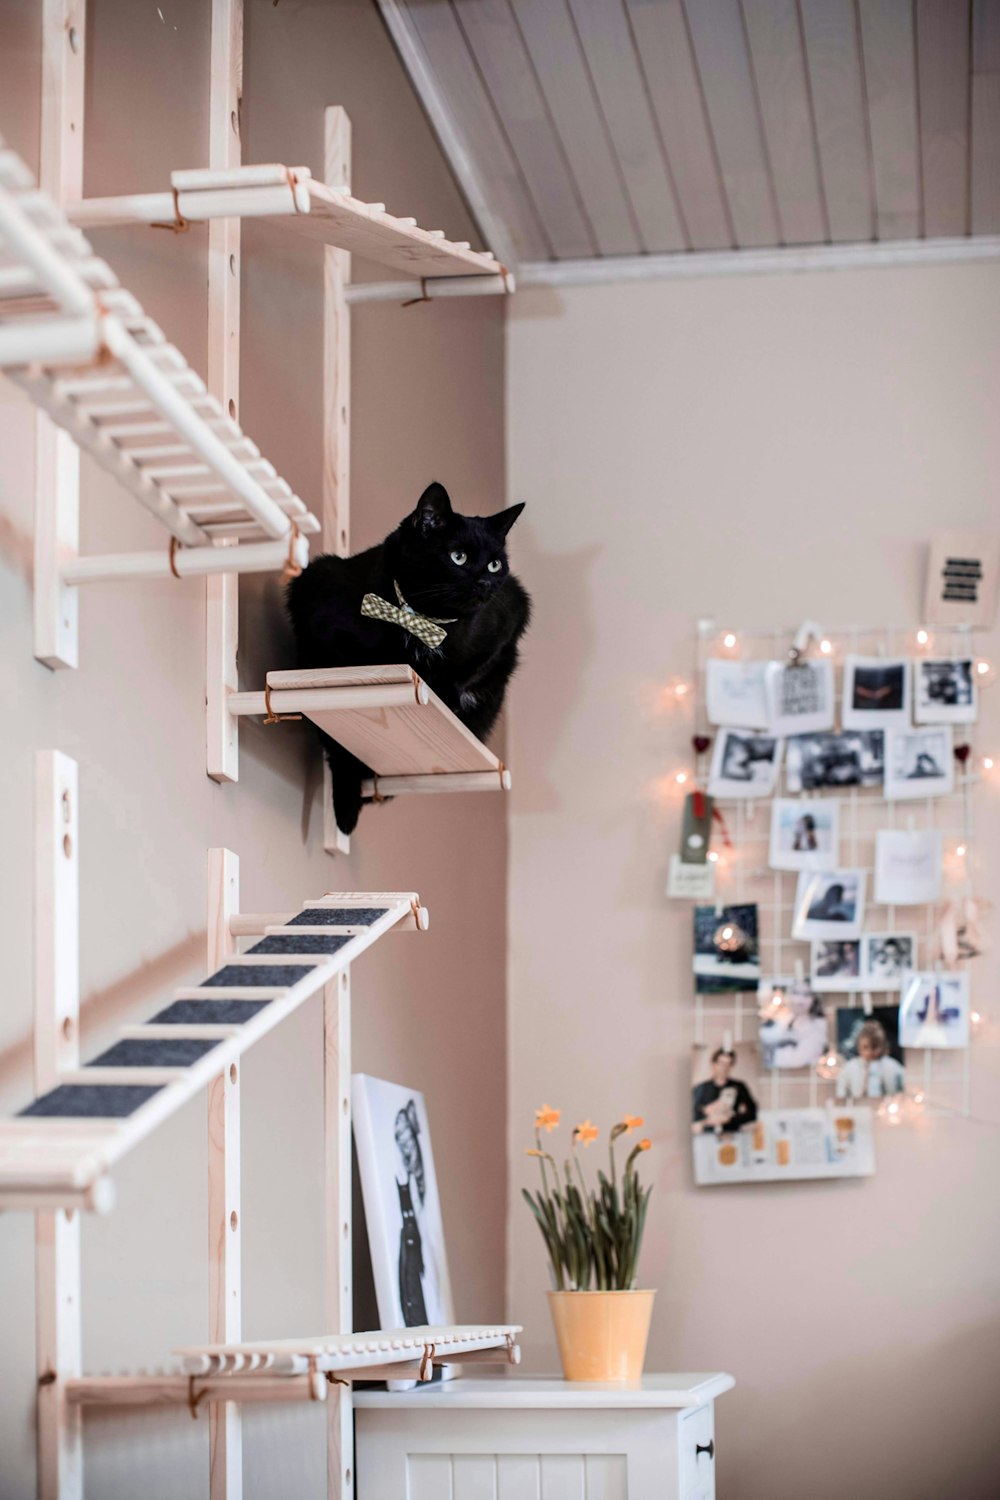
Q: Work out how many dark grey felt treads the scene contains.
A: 6